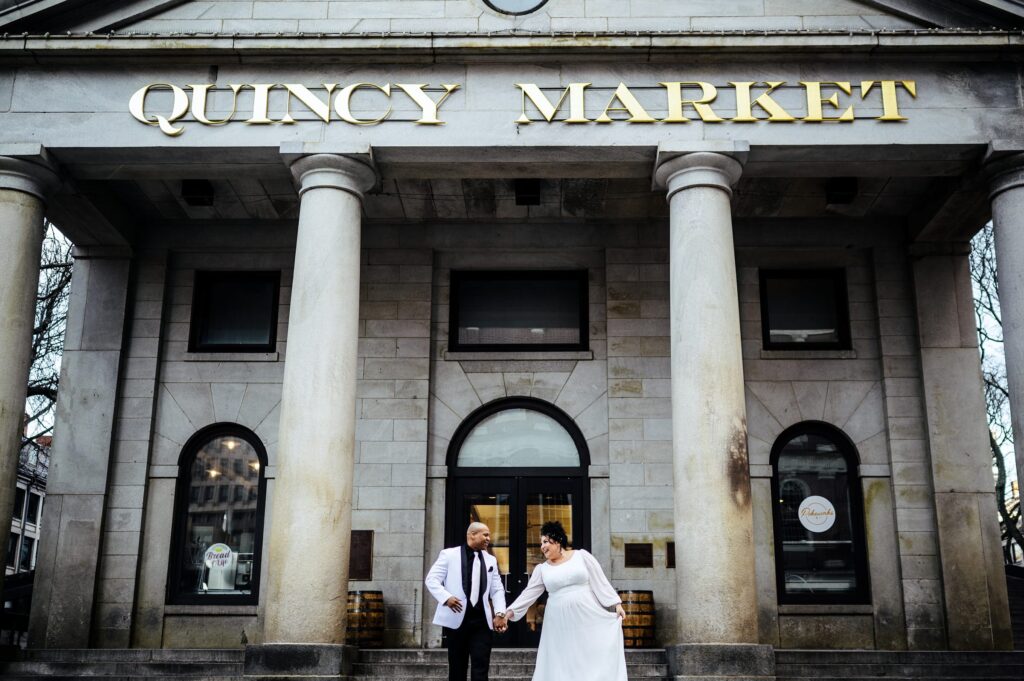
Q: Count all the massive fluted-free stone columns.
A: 4